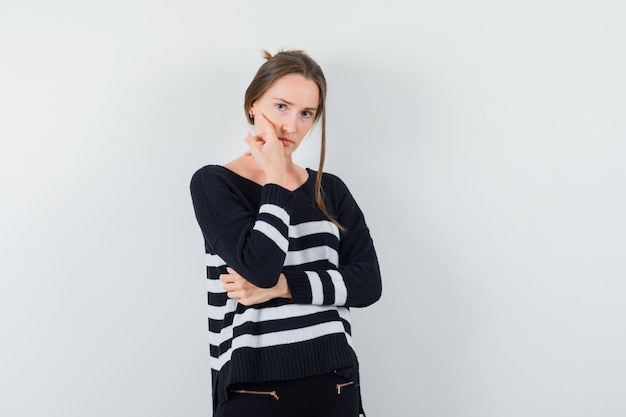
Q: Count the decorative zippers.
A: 2